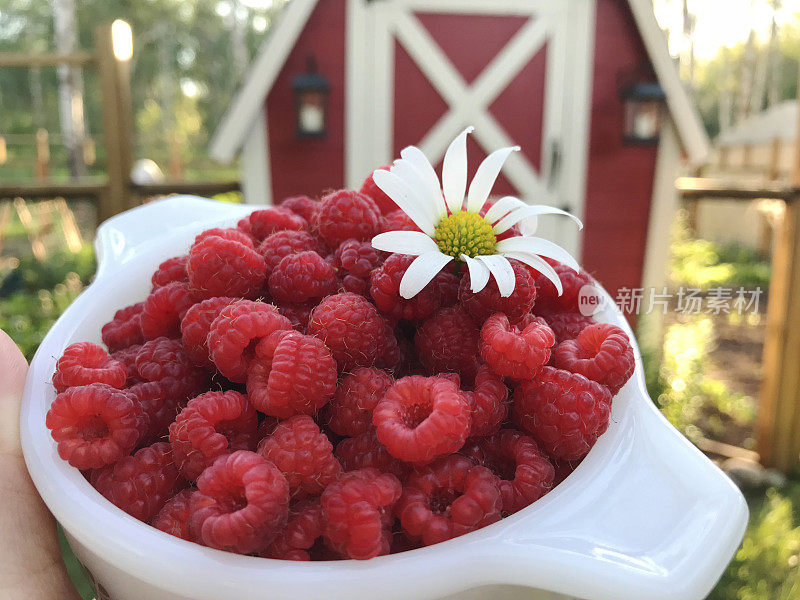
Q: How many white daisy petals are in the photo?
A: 13